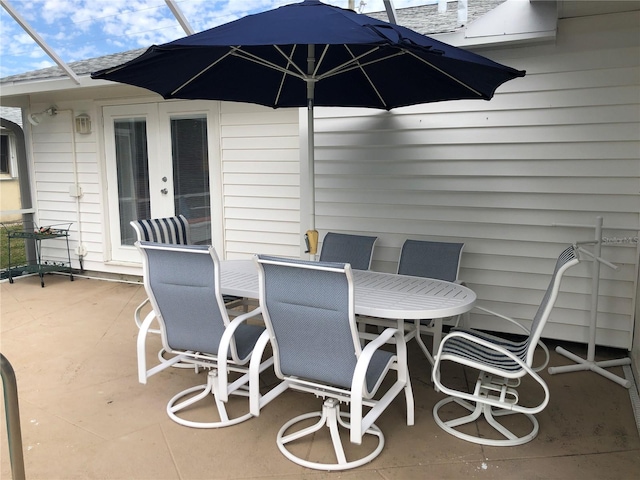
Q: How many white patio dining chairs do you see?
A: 6